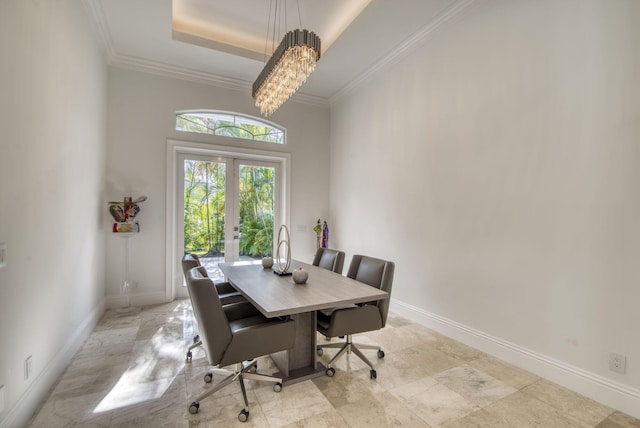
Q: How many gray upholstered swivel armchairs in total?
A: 4